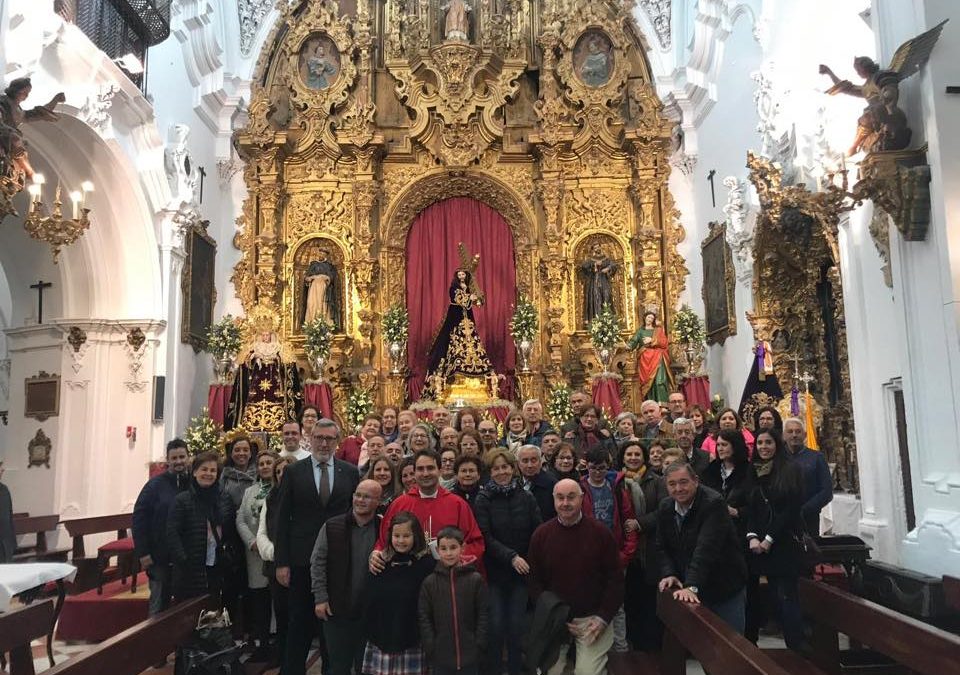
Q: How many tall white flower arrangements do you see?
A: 6